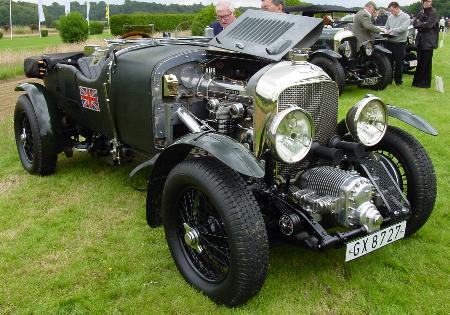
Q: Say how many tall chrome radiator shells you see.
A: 2